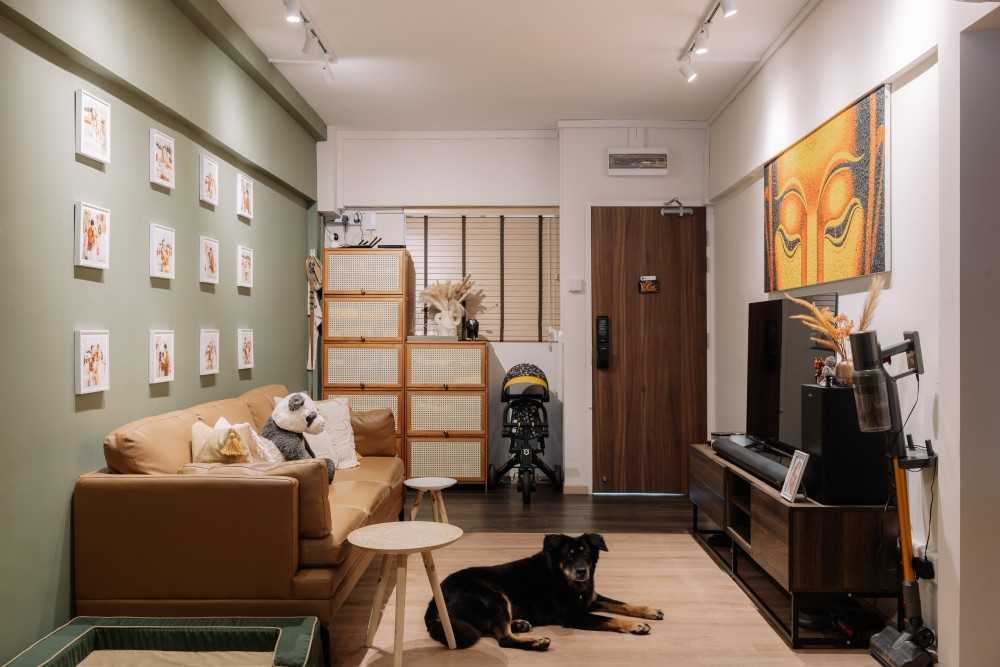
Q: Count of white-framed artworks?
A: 12